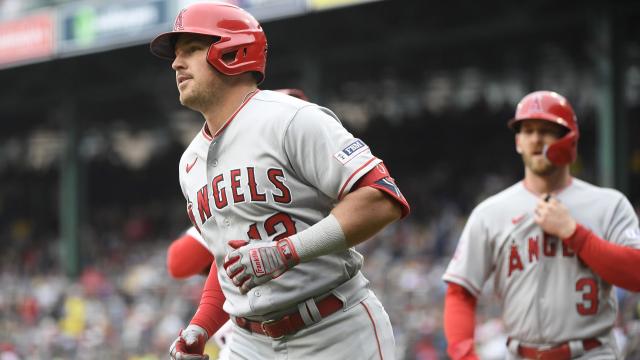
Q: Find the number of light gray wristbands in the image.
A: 1